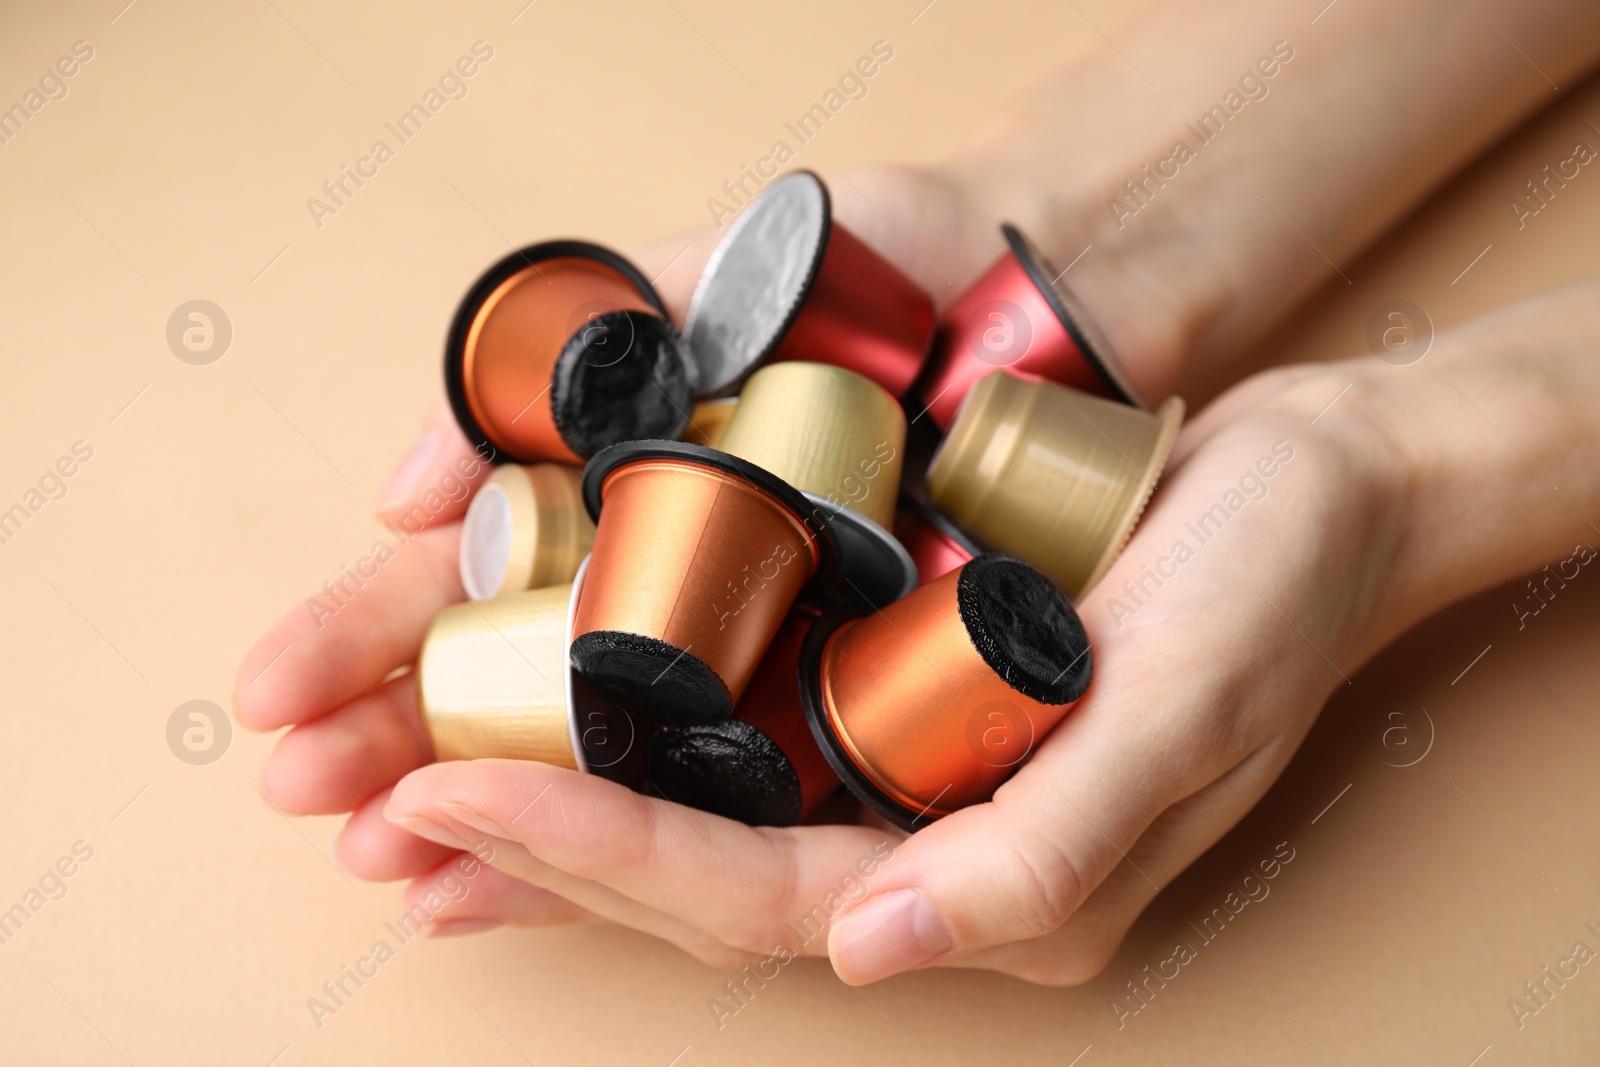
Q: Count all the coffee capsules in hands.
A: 12